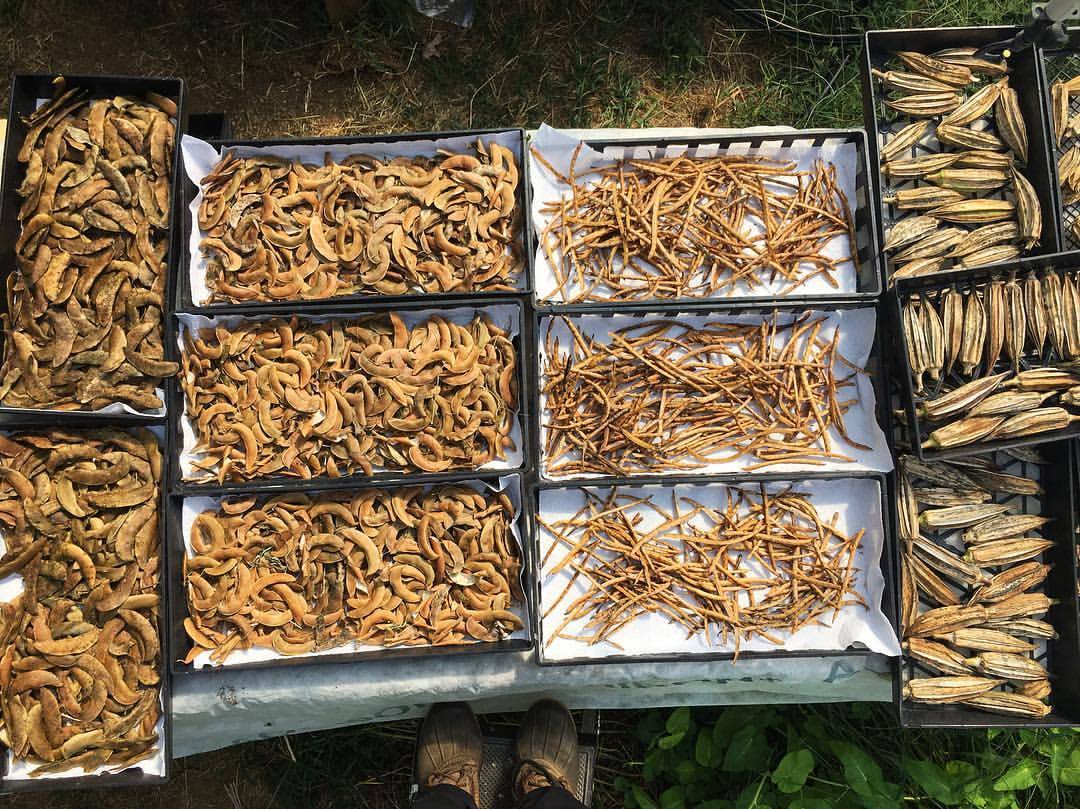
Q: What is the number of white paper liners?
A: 8